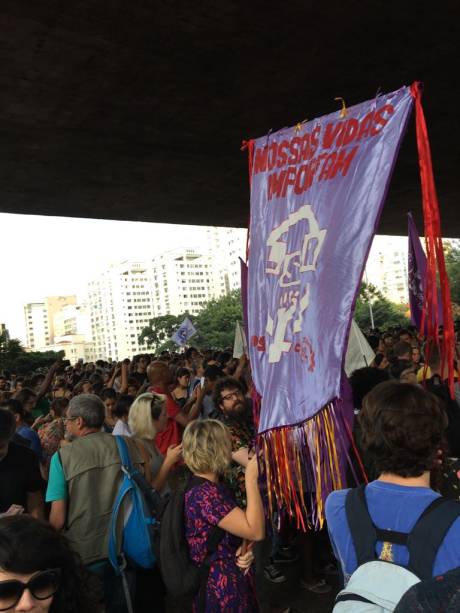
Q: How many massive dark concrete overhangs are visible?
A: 1